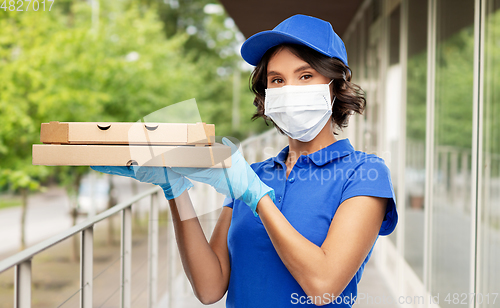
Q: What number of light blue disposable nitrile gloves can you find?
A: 2